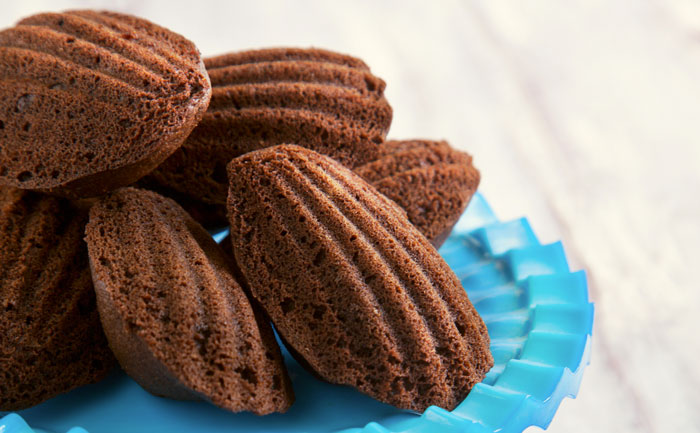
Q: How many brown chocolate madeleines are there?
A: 6